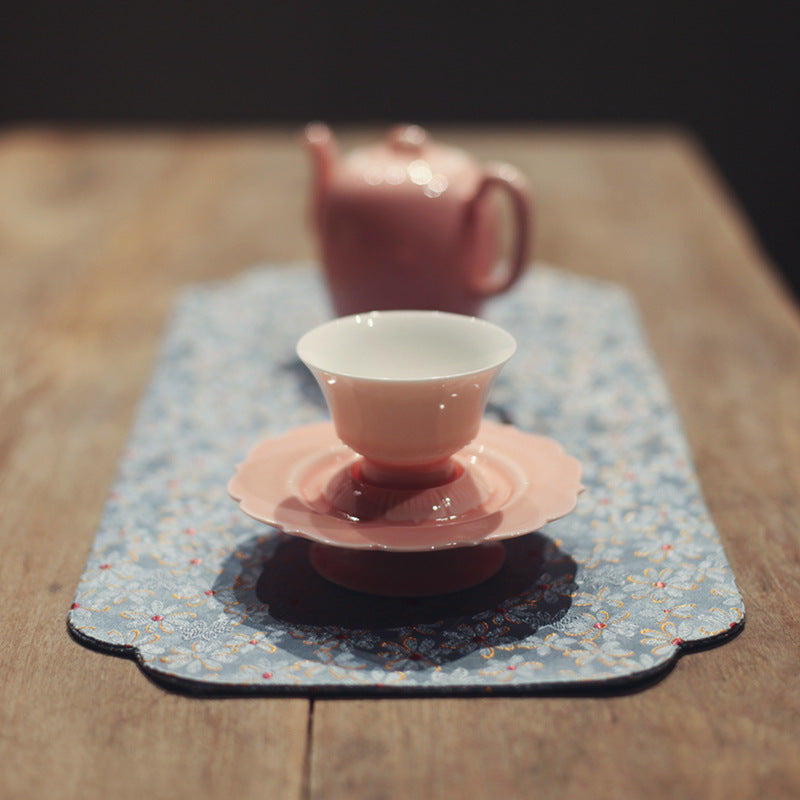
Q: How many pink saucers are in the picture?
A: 1